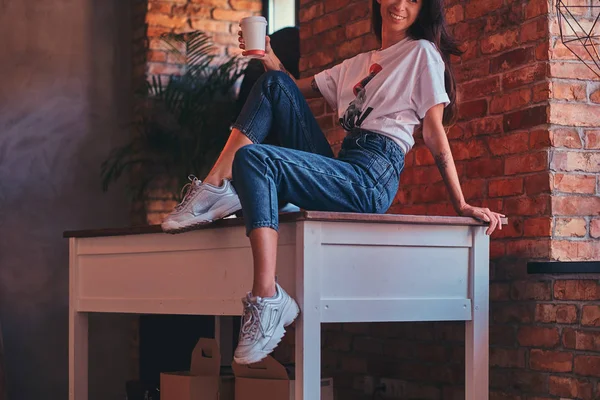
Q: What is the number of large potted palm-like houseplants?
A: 1